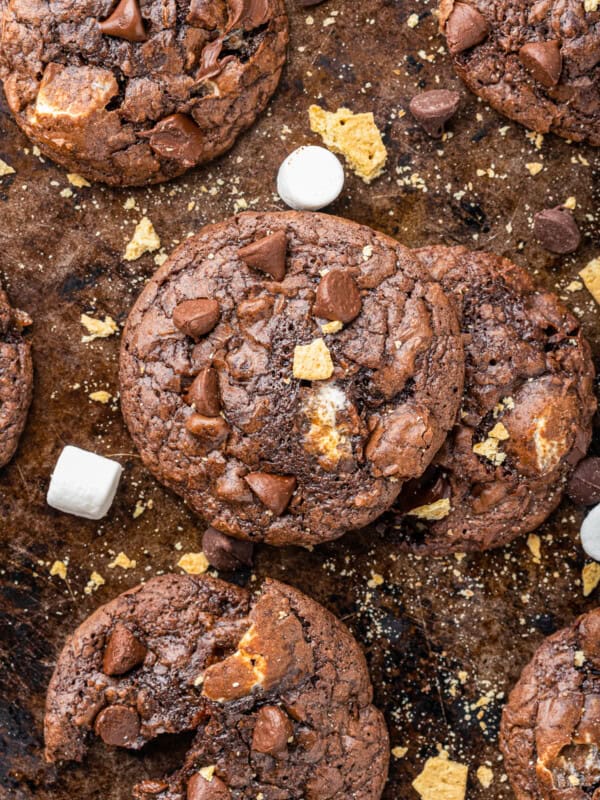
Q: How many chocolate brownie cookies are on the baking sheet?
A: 7